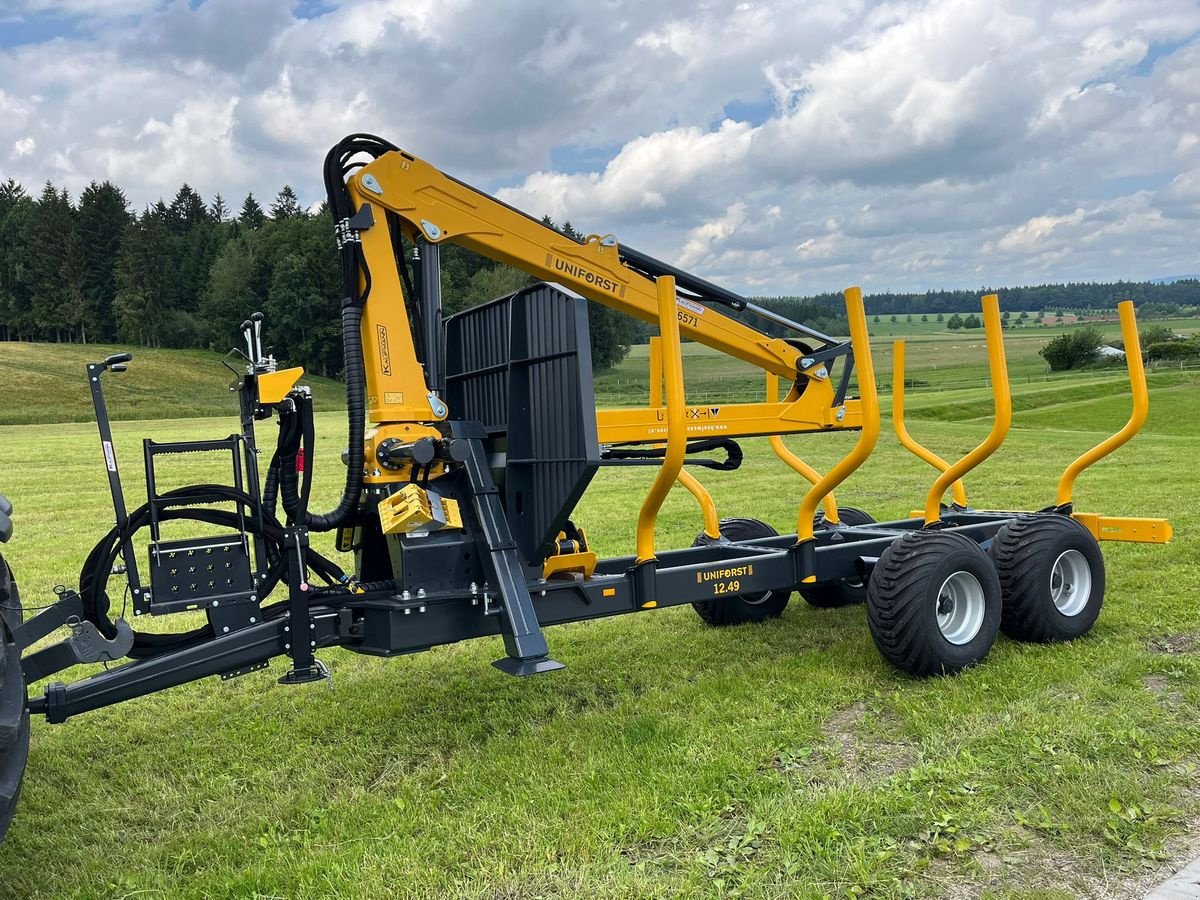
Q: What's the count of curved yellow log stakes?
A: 7